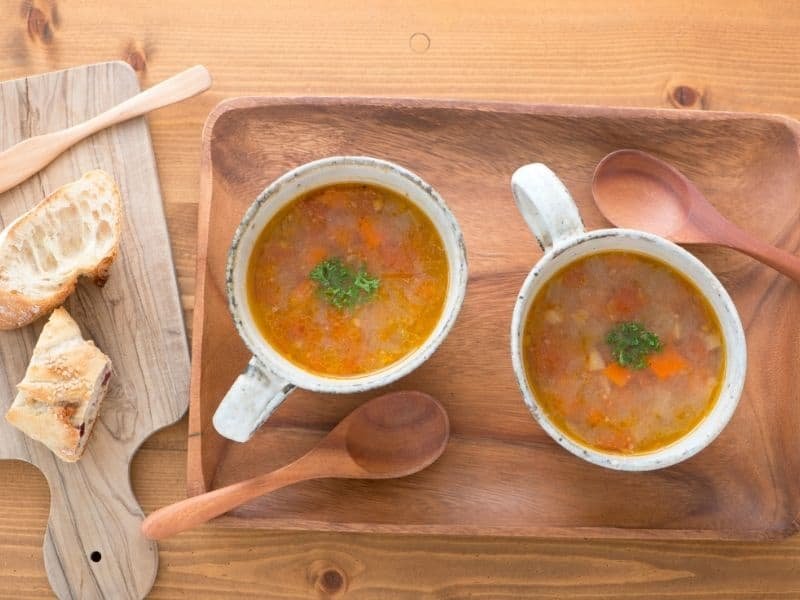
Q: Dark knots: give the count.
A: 4